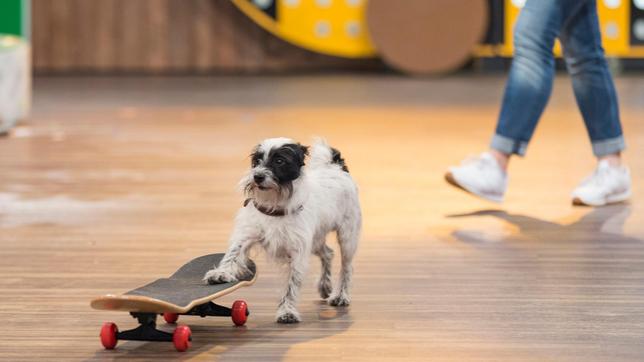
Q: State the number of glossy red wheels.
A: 4